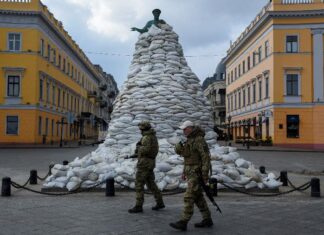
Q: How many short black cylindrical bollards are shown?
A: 9